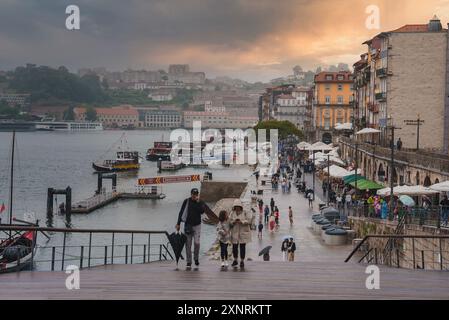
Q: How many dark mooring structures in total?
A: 2